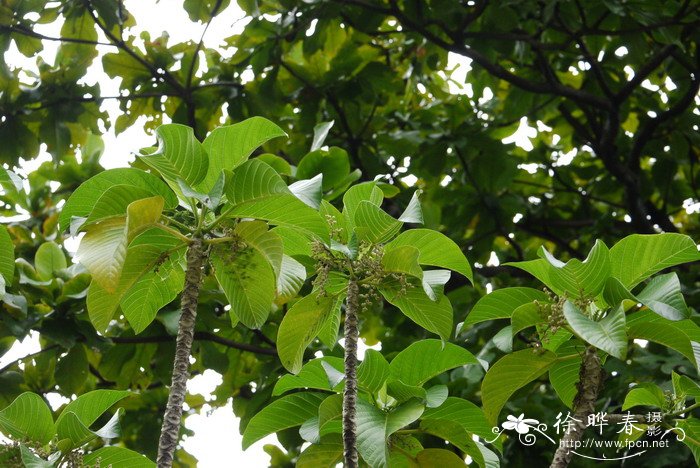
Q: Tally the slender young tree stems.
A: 3